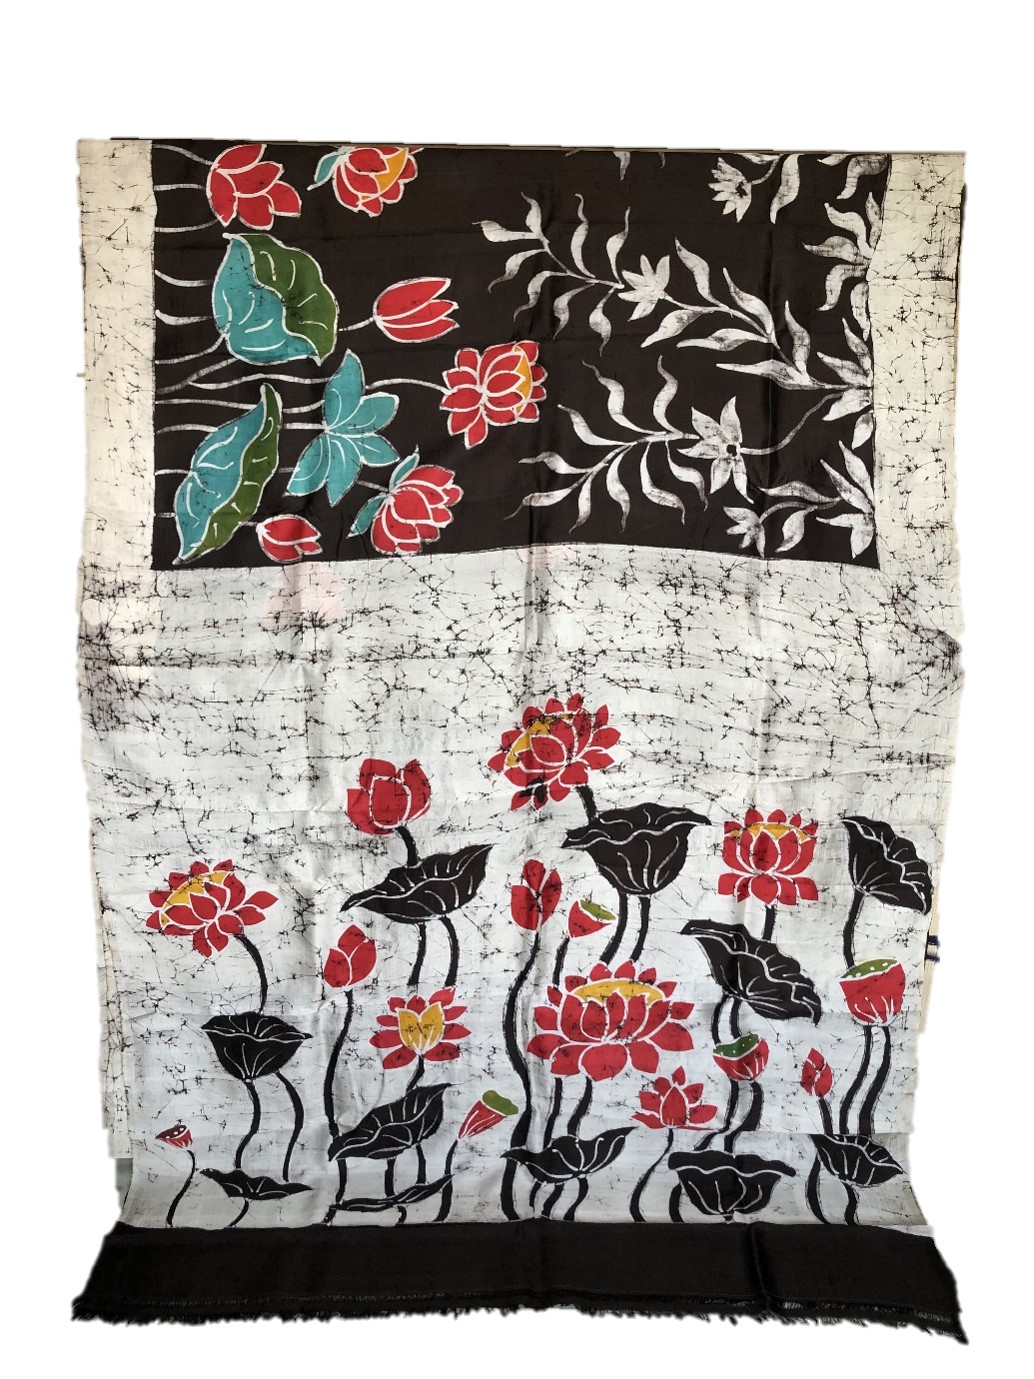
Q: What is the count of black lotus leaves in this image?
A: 11